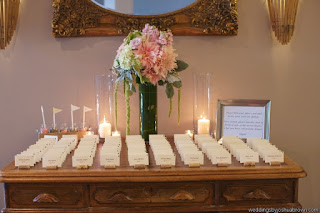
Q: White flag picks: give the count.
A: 3